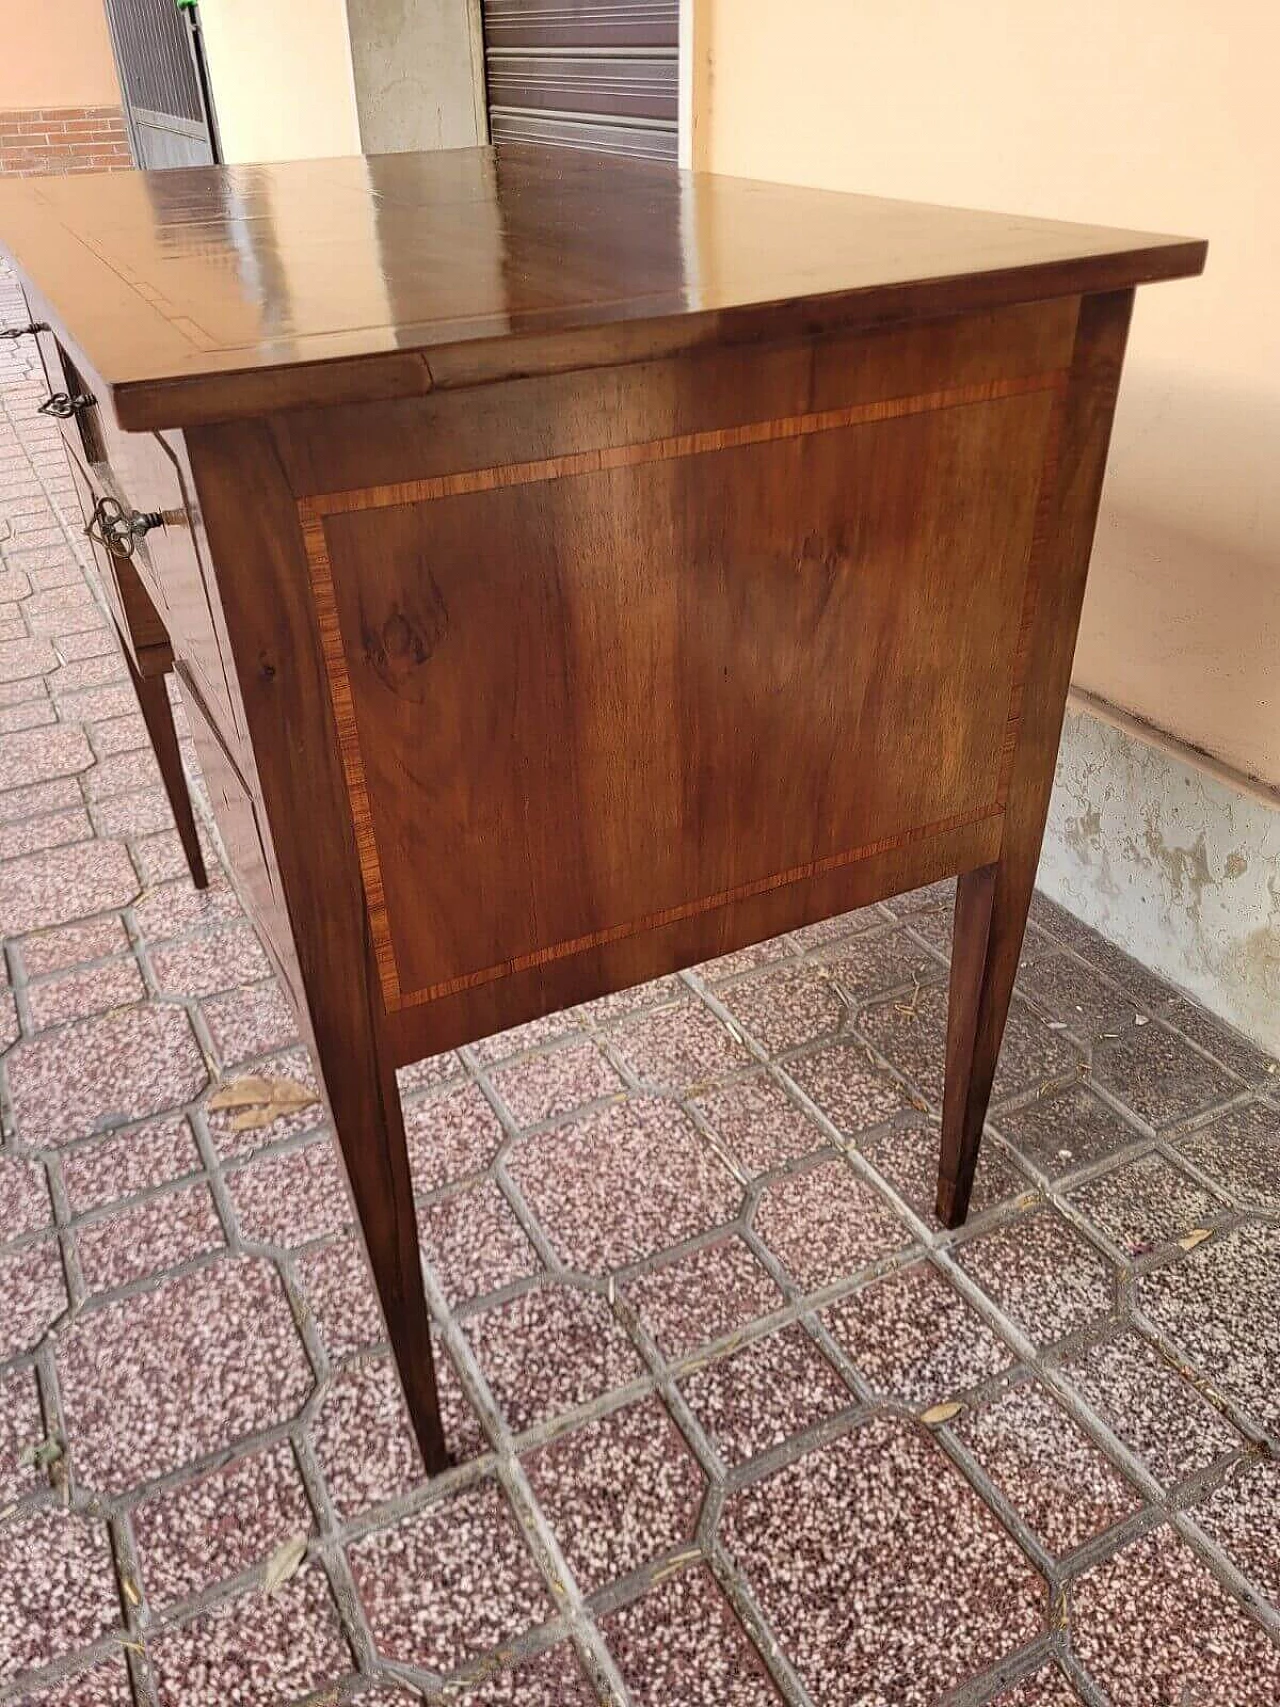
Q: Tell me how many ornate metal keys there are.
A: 3